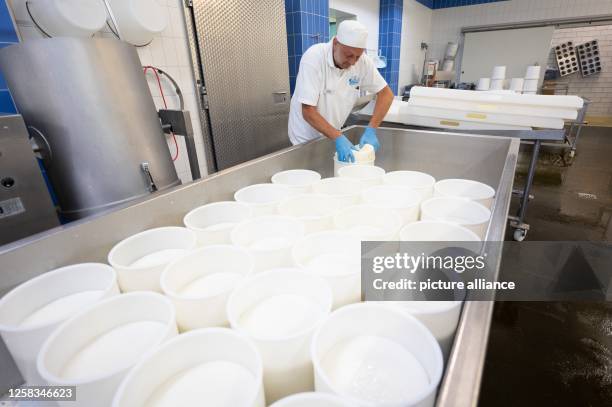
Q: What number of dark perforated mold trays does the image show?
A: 2